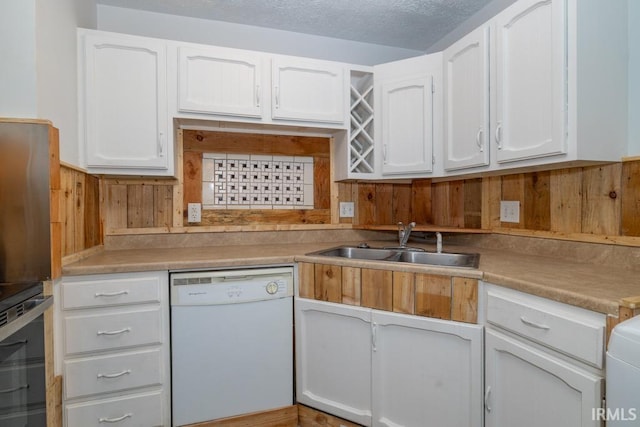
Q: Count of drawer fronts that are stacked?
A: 4